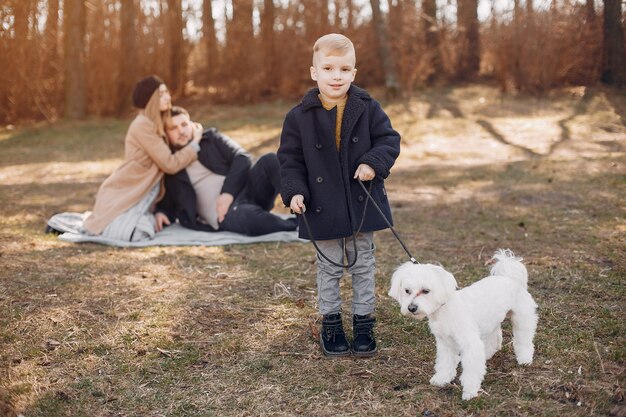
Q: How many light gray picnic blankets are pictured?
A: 1